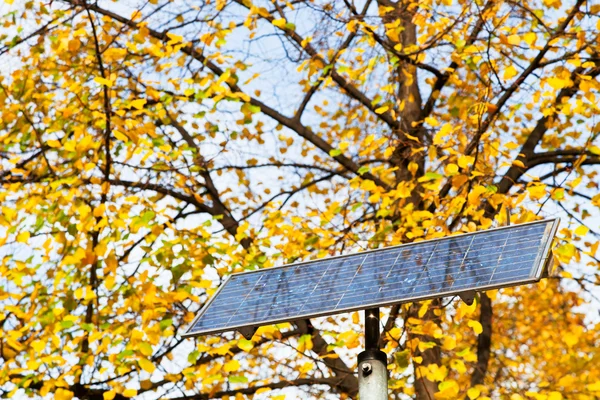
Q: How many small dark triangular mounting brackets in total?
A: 2